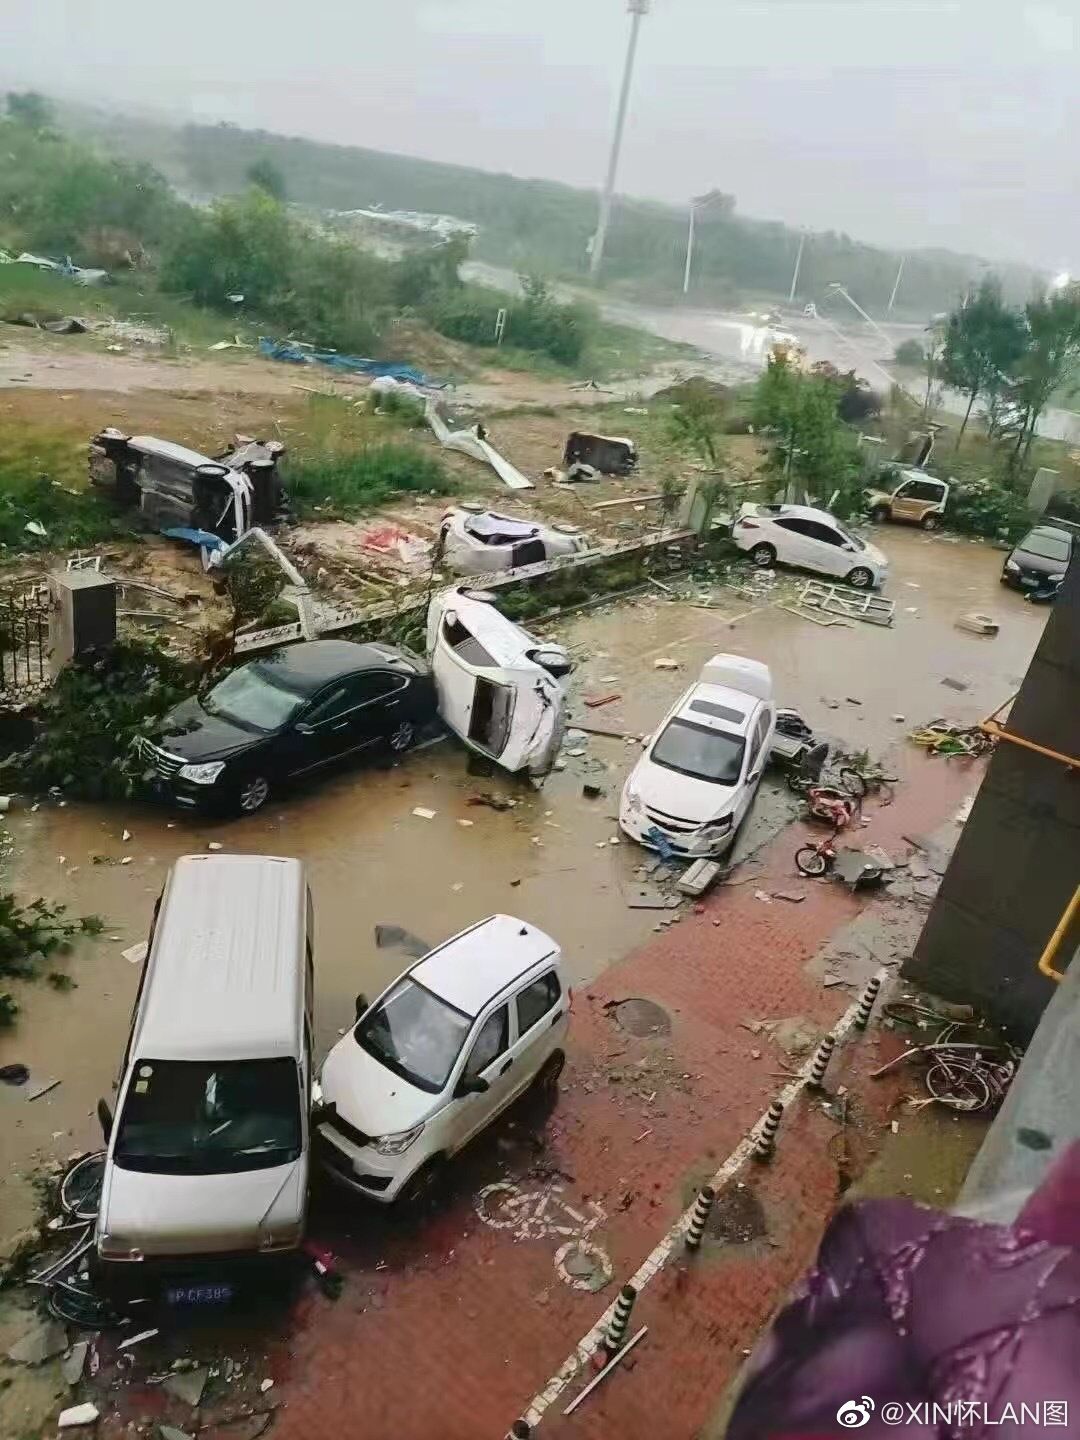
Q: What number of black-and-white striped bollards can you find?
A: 6